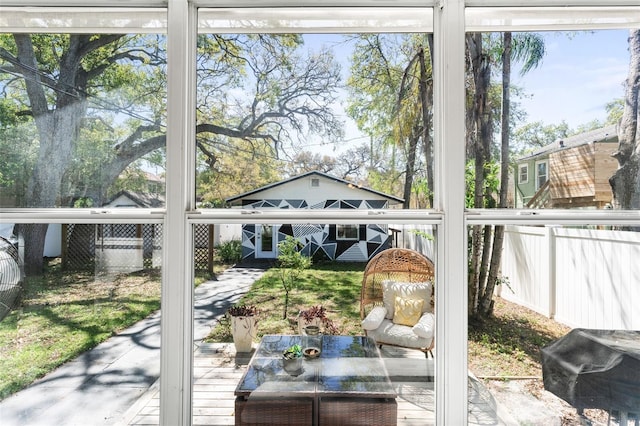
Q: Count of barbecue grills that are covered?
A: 1